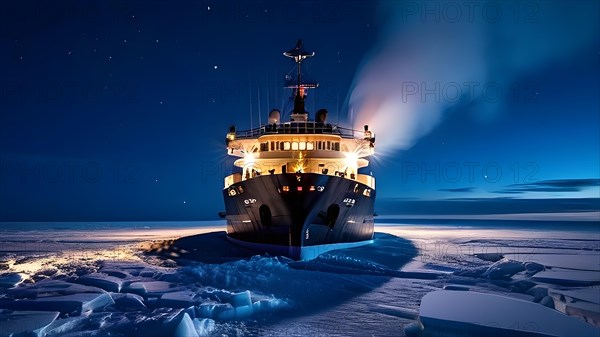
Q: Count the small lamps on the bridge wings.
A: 2